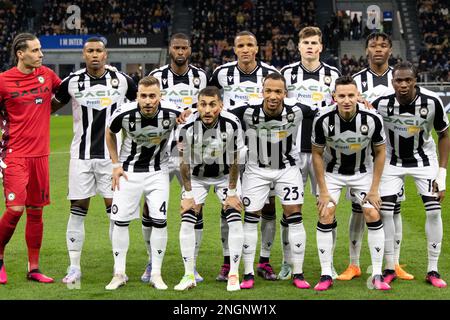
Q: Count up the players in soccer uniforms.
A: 11